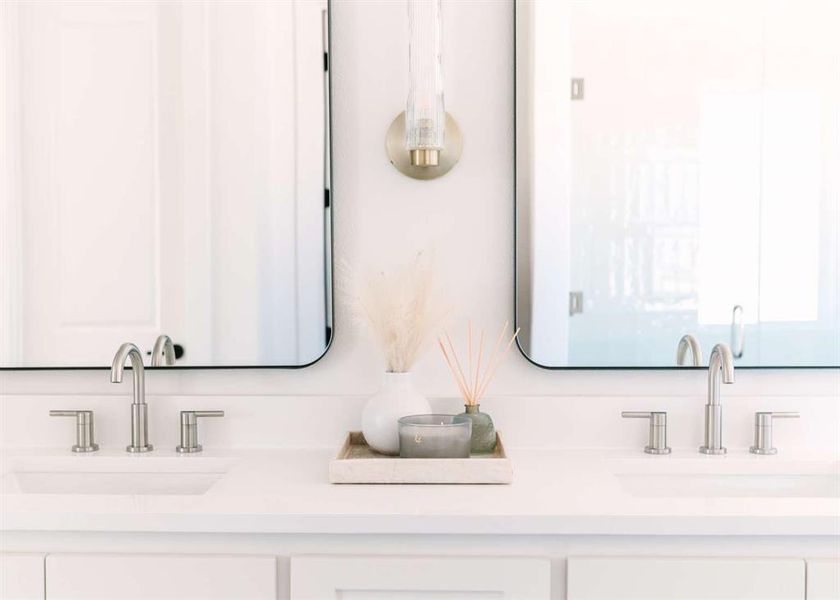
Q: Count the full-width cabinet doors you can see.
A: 3